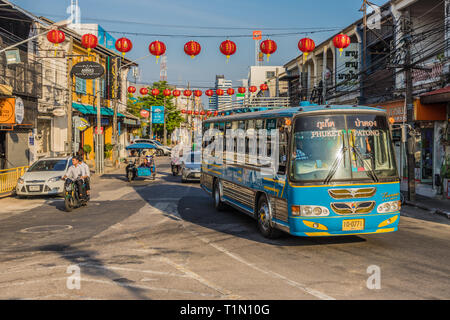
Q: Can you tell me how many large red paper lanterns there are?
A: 9